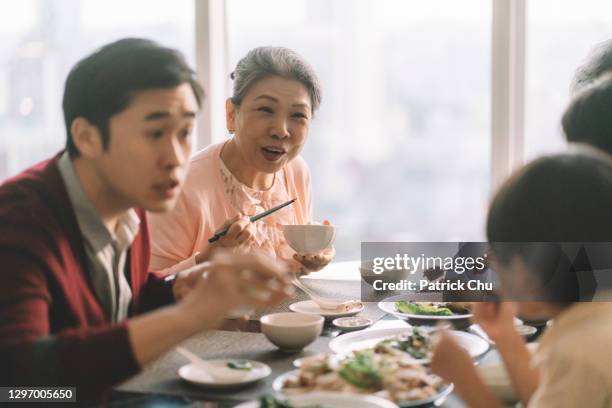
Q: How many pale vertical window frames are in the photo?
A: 2